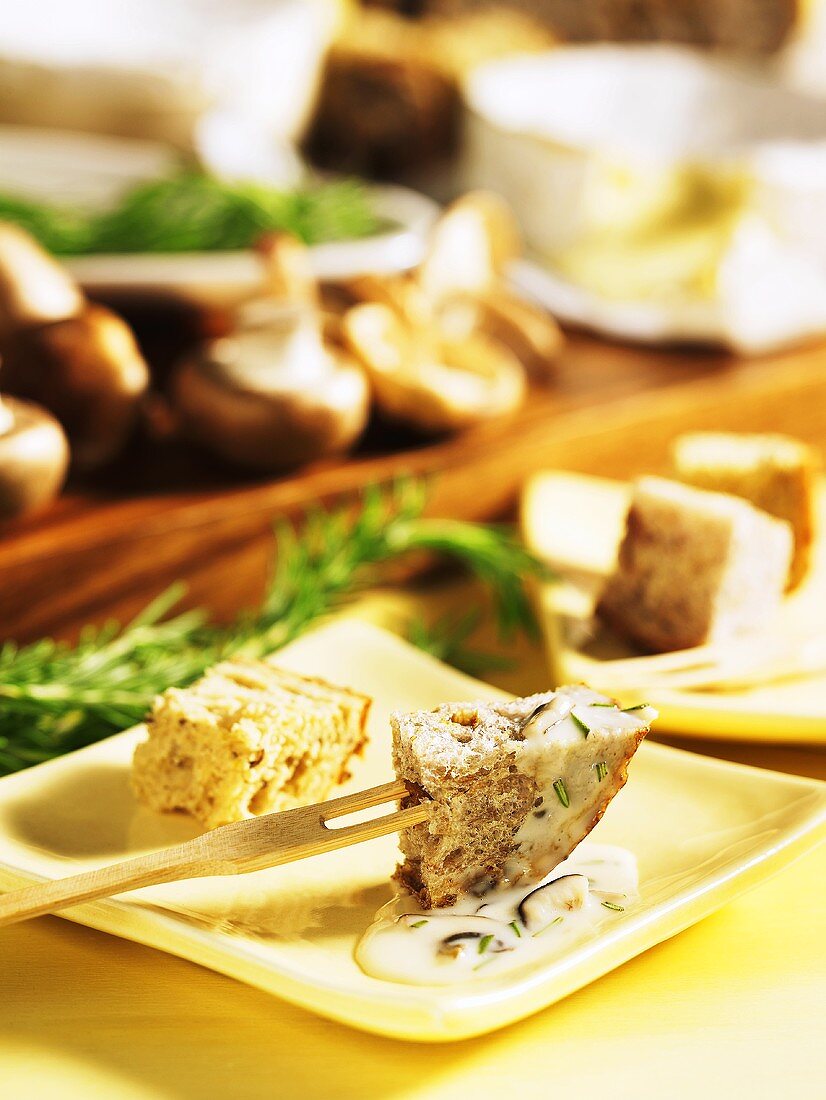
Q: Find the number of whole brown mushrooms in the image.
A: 4